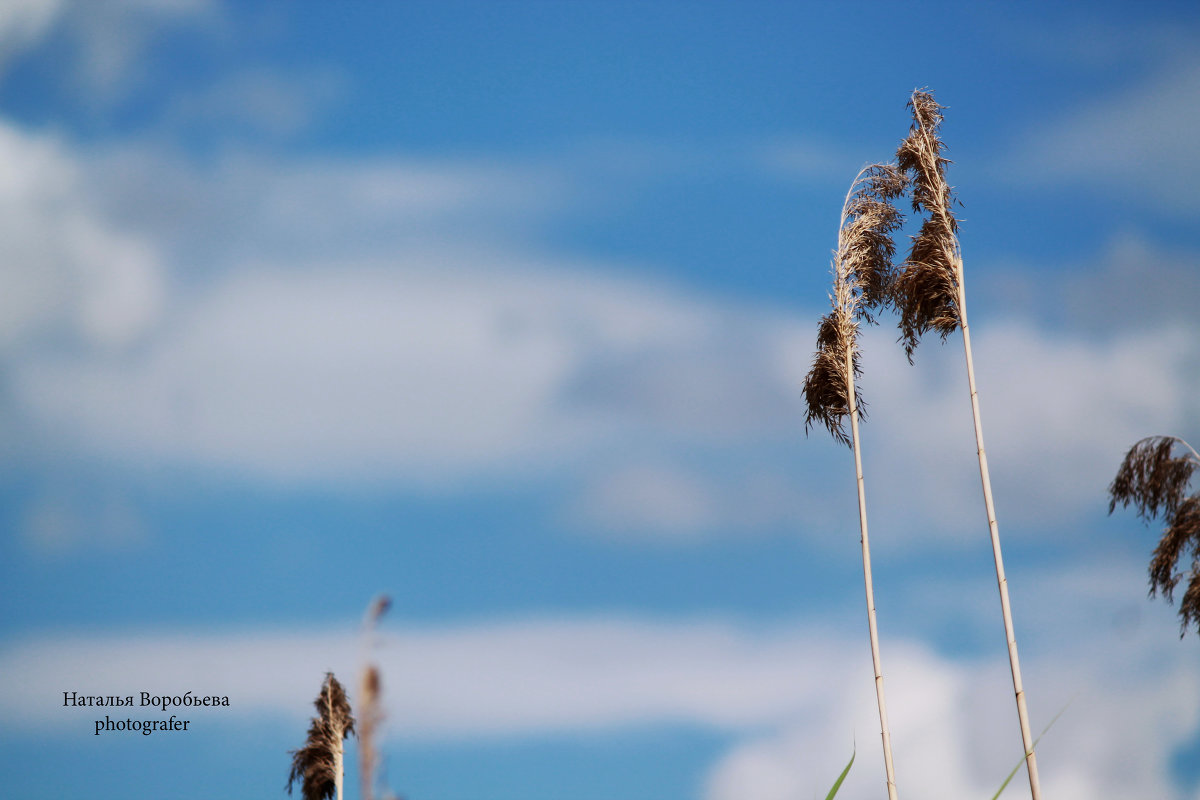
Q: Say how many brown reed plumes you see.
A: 5